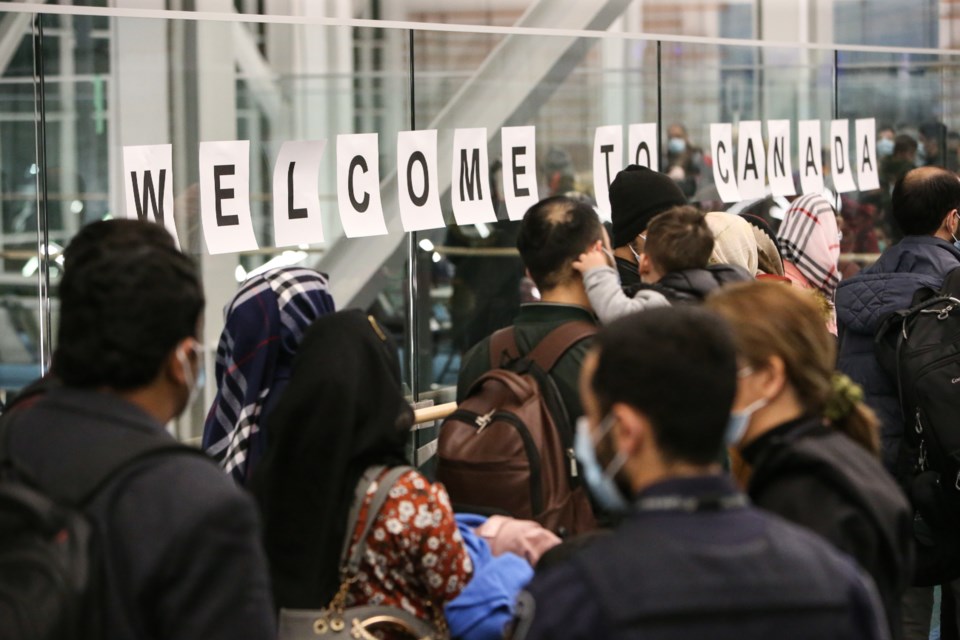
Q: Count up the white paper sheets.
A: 15